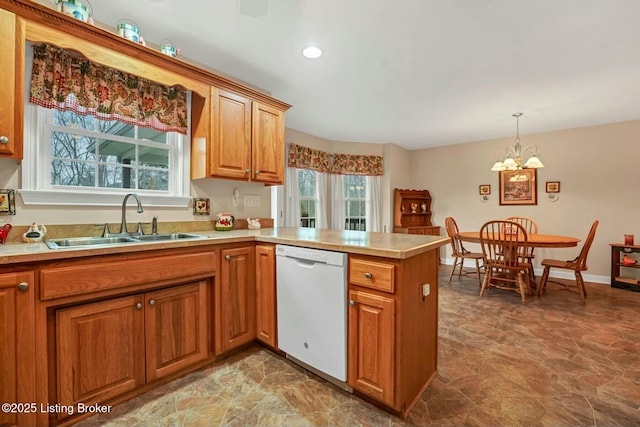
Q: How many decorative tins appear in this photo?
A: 3